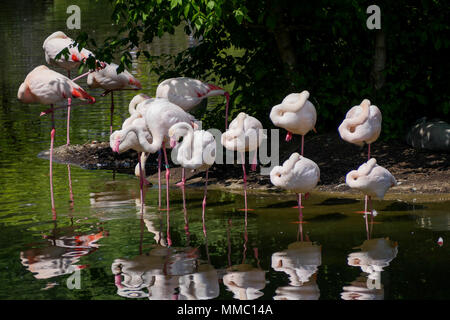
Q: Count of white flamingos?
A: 13